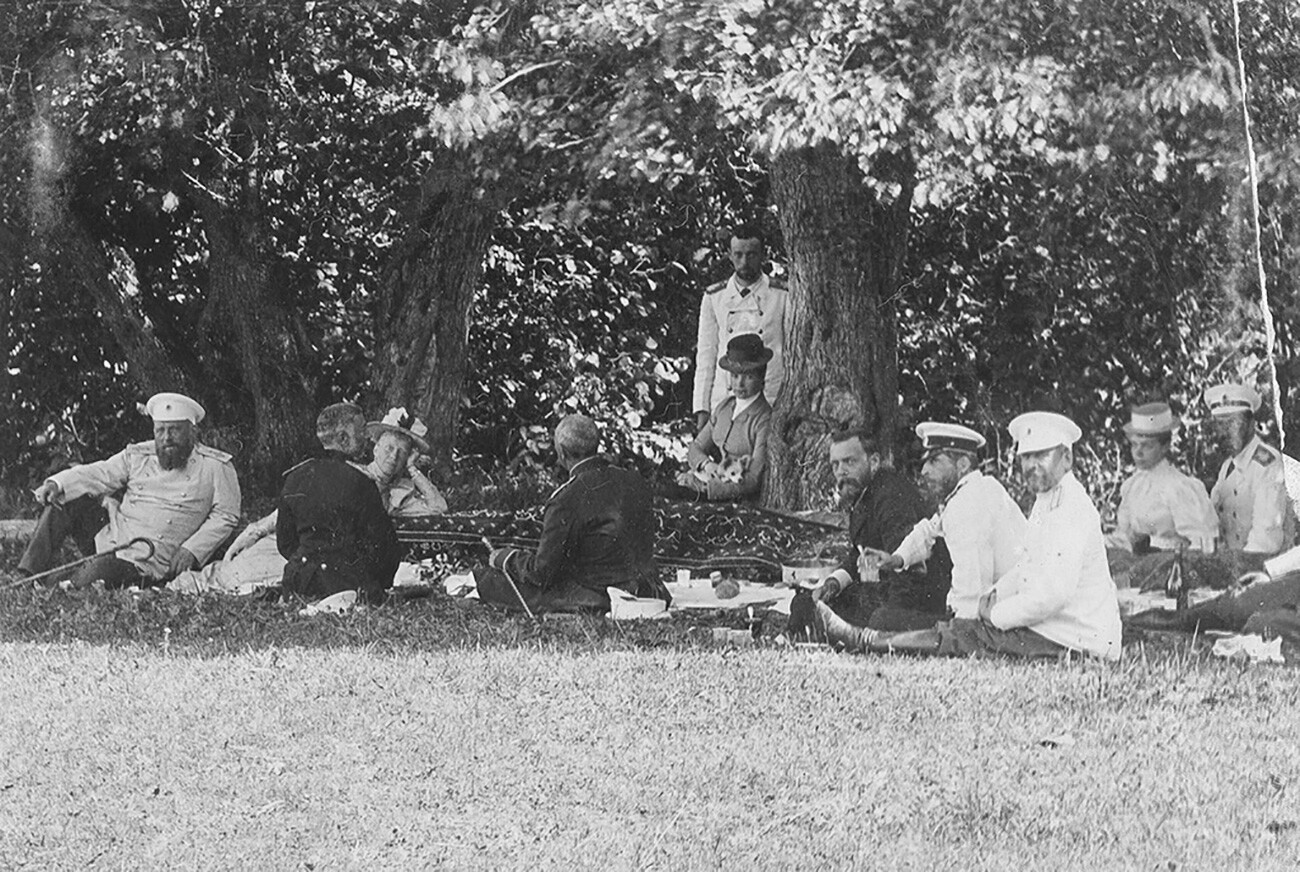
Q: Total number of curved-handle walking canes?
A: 1